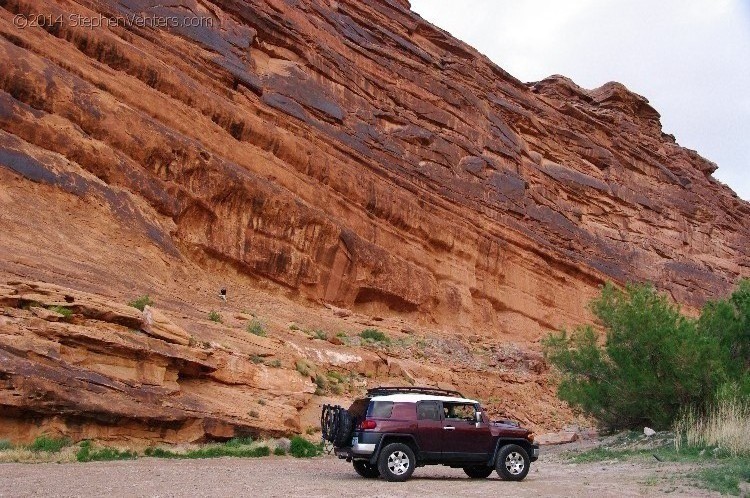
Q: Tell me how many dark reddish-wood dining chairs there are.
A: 0